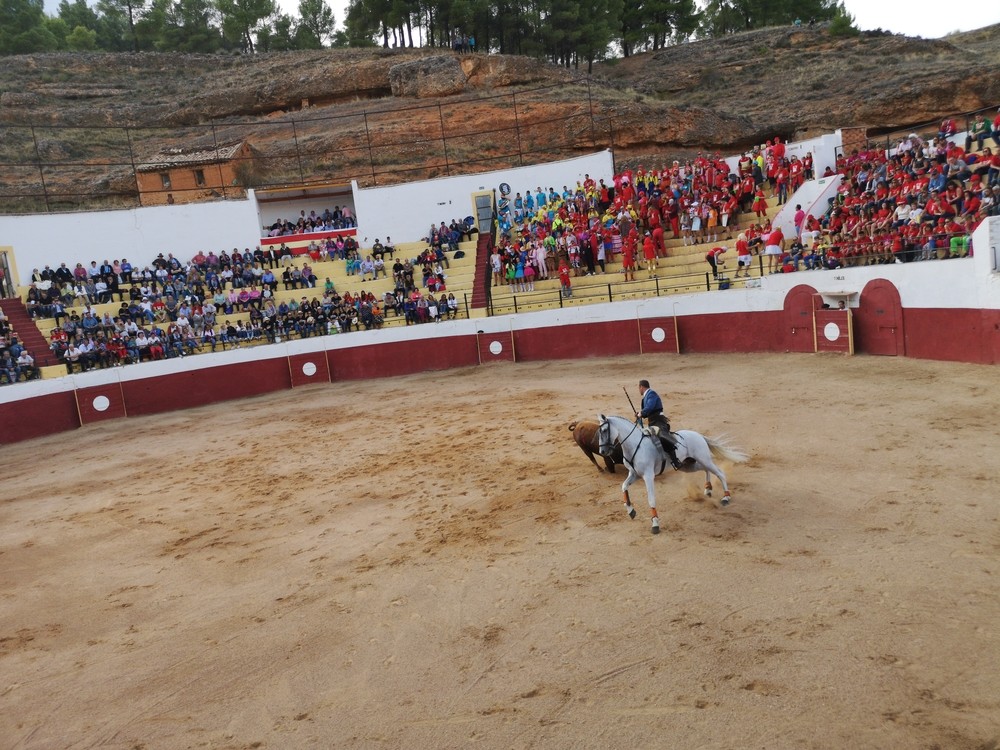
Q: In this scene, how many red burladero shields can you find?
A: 5